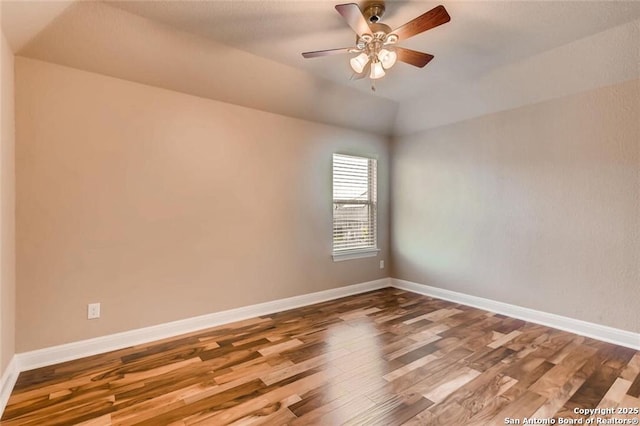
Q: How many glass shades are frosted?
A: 3